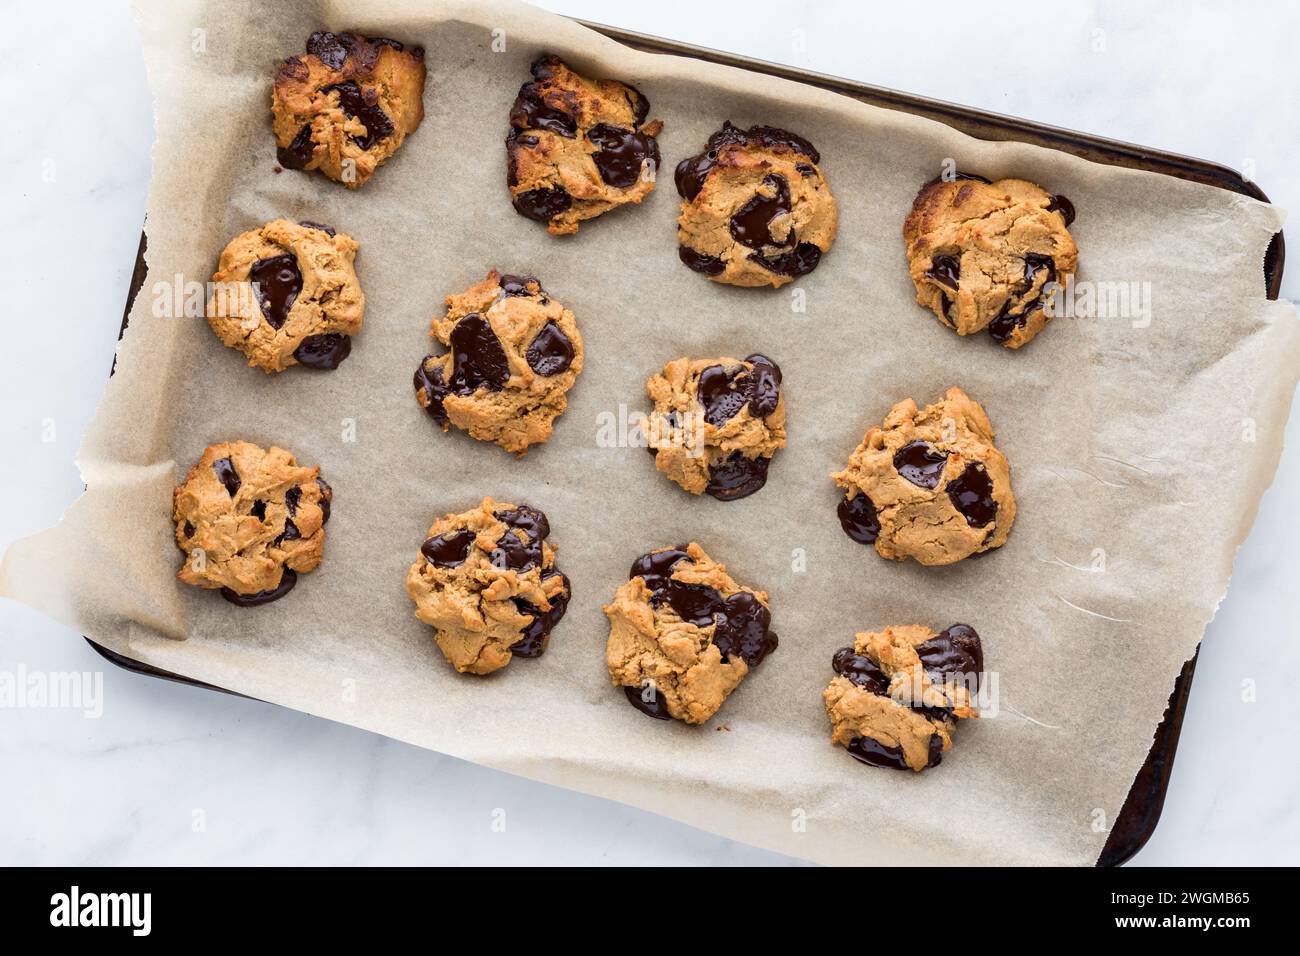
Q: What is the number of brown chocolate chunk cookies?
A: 12